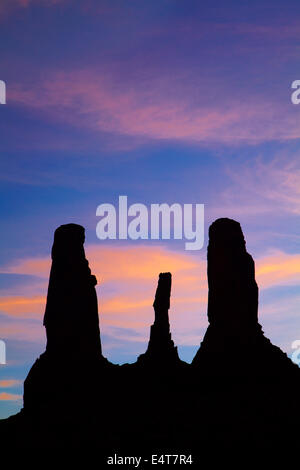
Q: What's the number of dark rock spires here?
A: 3